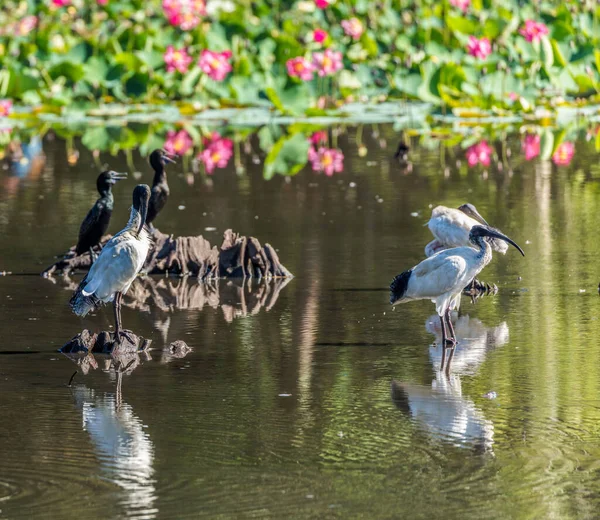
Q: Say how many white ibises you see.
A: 3